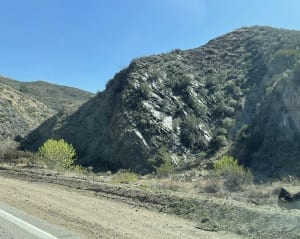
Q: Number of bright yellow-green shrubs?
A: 2